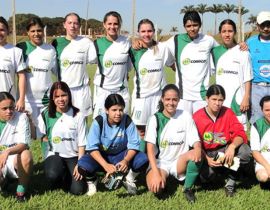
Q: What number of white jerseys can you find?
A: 11